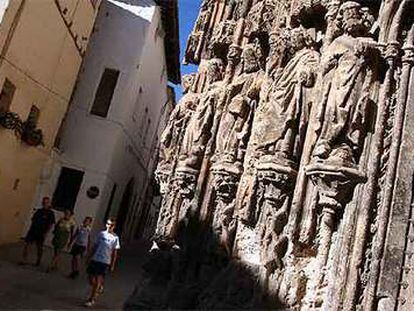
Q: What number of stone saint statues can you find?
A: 5